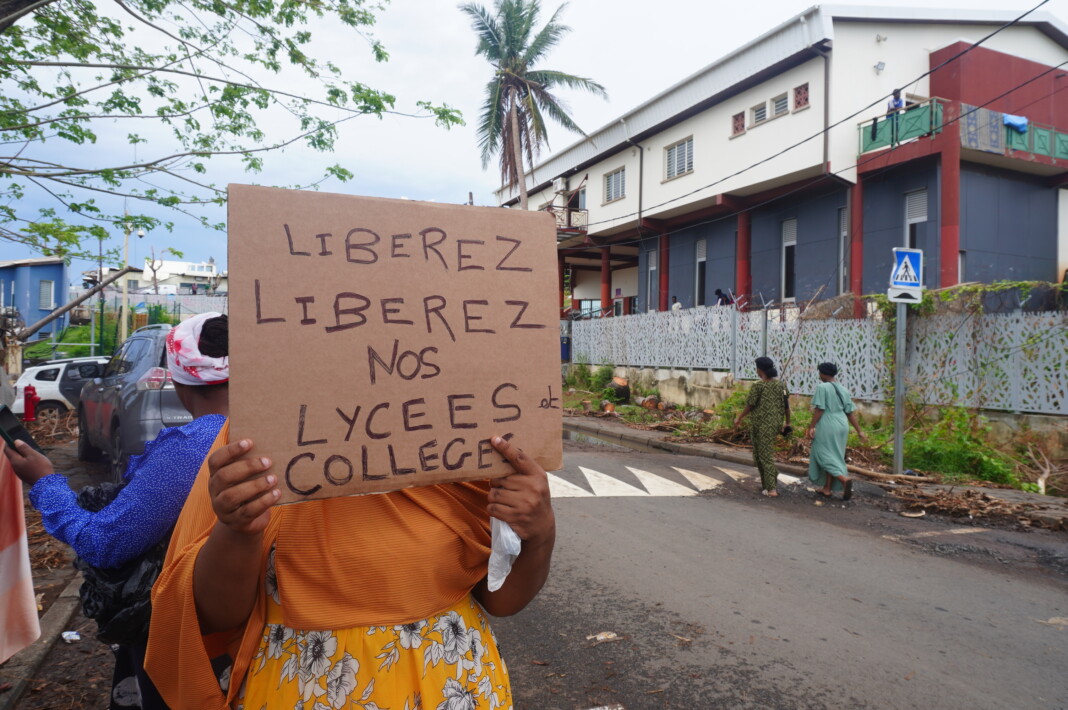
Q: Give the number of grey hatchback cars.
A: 1